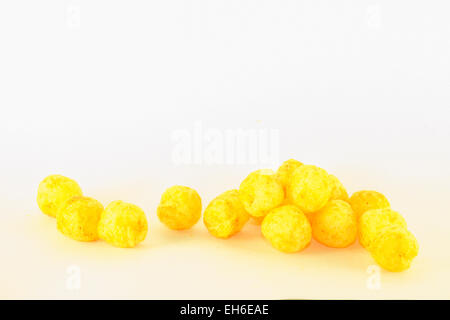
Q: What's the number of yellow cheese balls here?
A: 14